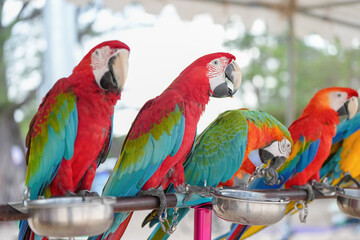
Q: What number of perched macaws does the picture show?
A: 5